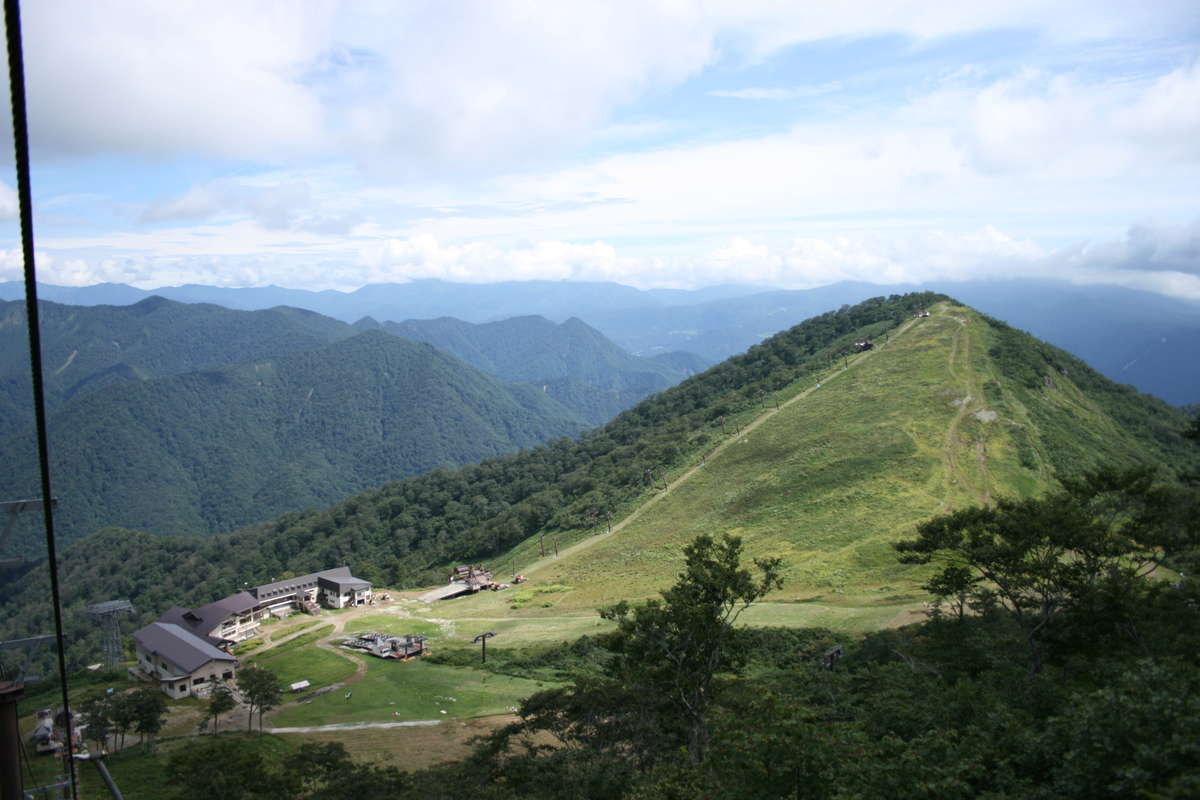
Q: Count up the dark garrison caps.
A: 0